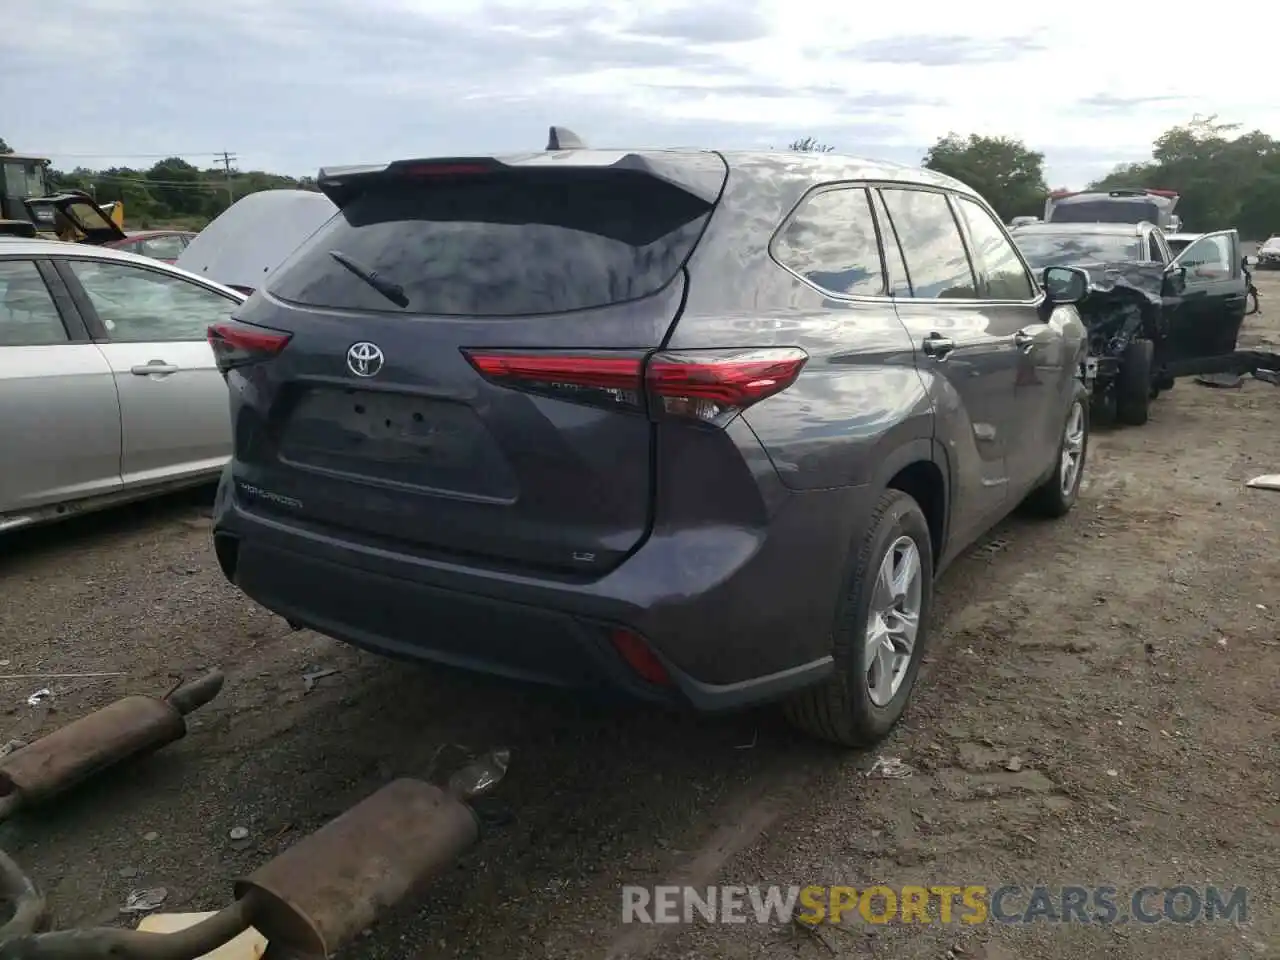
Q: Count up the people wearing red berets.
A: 0